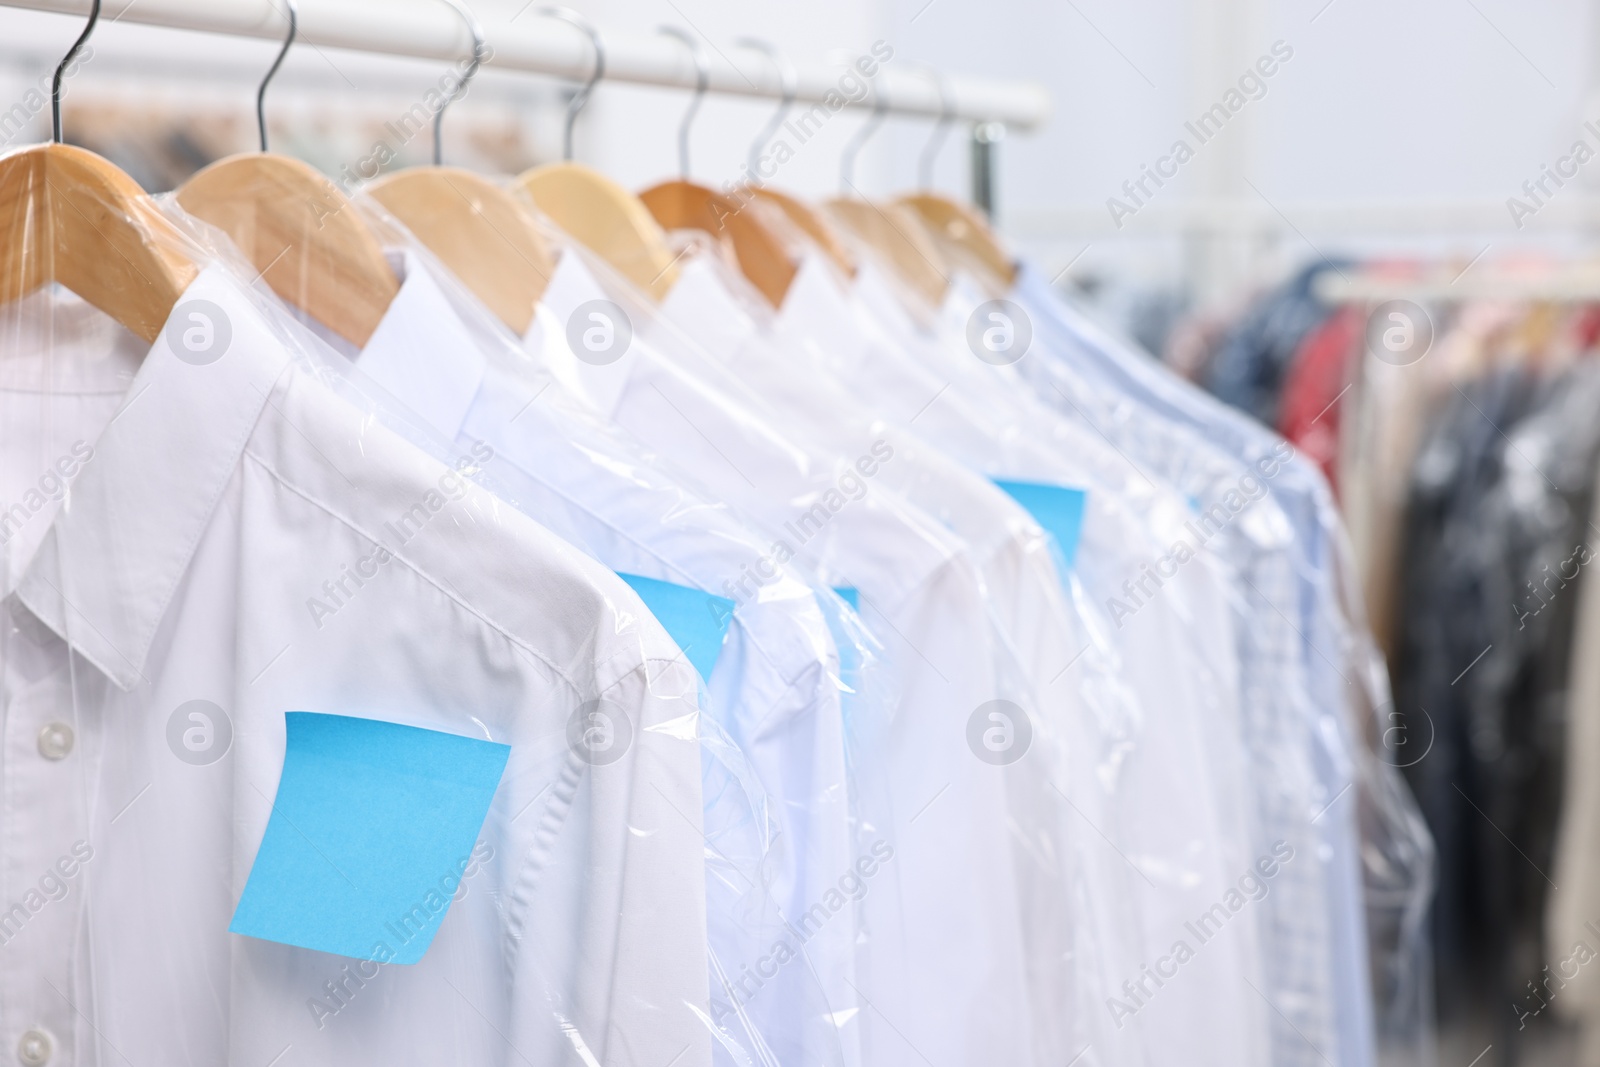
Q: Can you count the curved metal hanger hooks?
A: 8